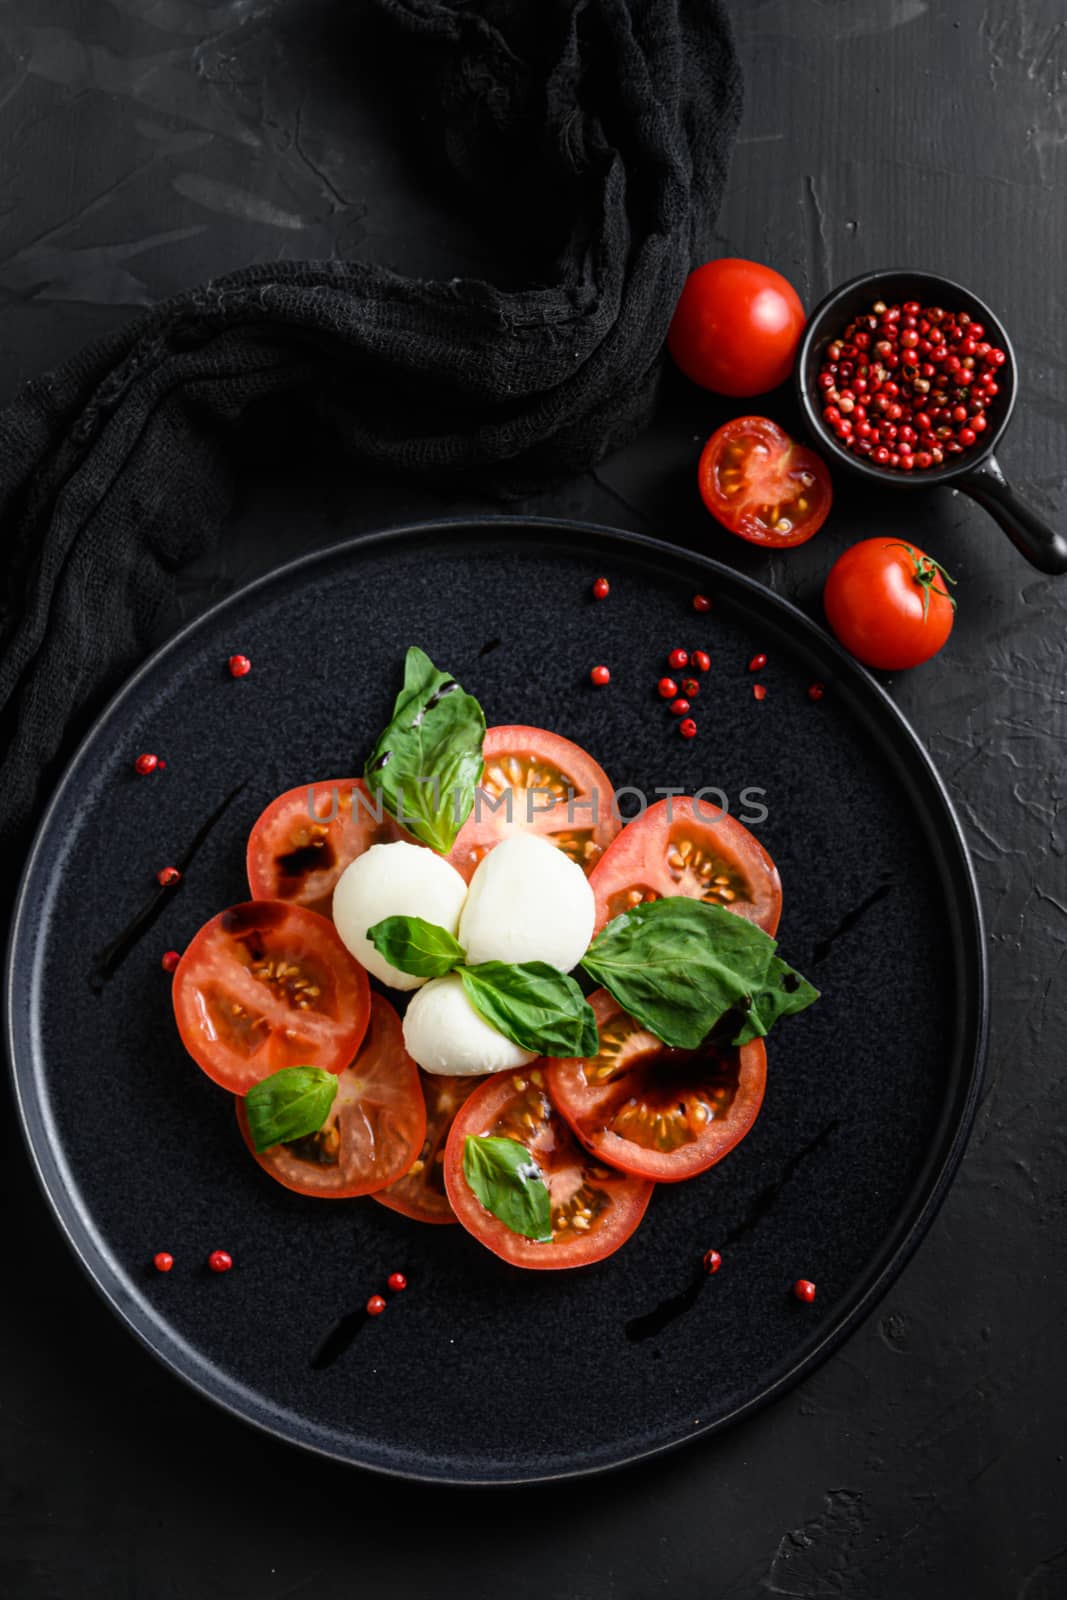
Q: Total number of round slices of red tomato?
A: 8